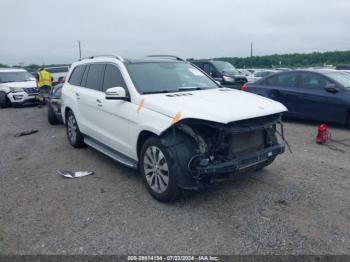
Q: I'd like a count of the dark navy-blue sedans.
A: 1